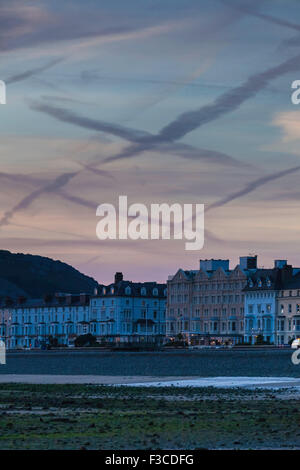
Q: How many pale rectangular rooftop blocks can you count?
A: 3